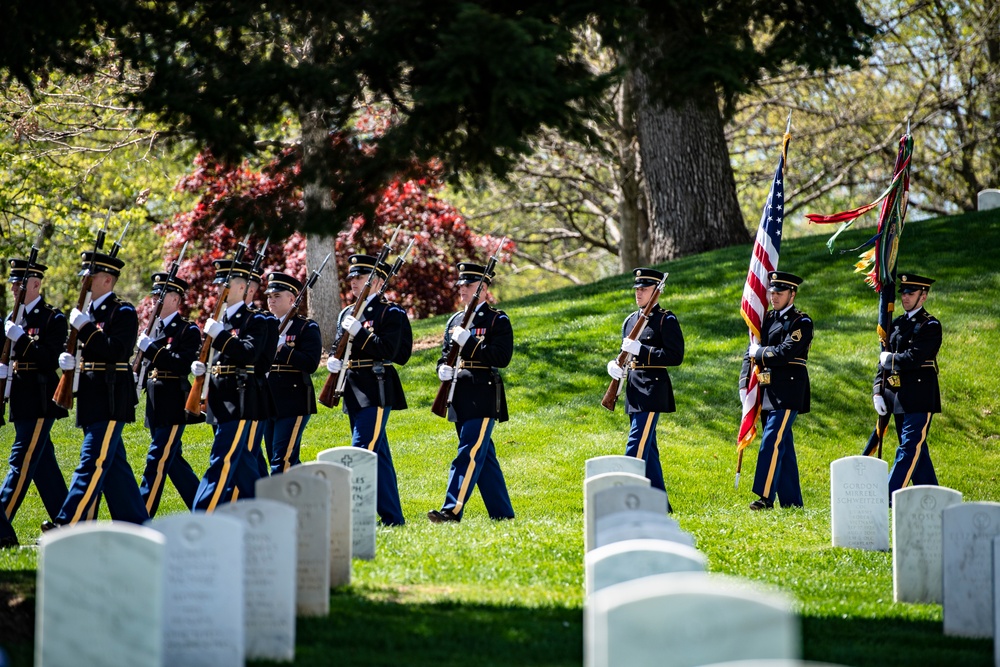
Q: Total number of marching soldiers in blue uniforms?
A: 11